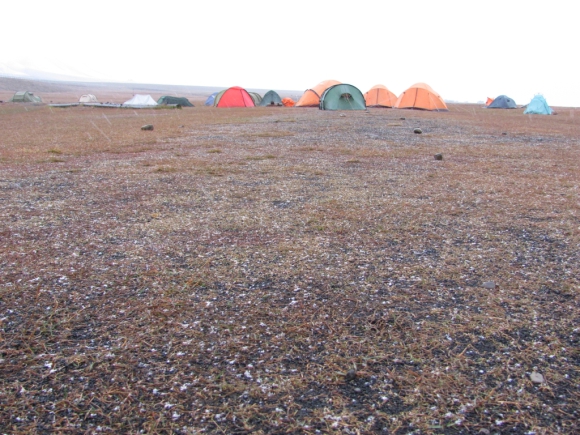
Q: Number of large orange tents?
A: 3